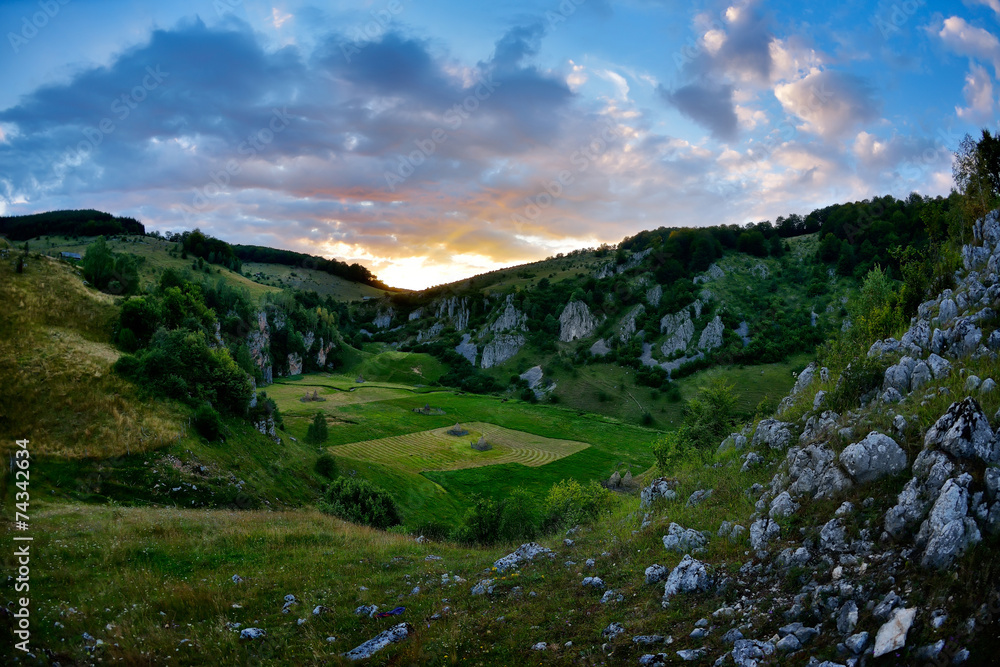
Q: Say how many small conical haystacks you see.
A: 8